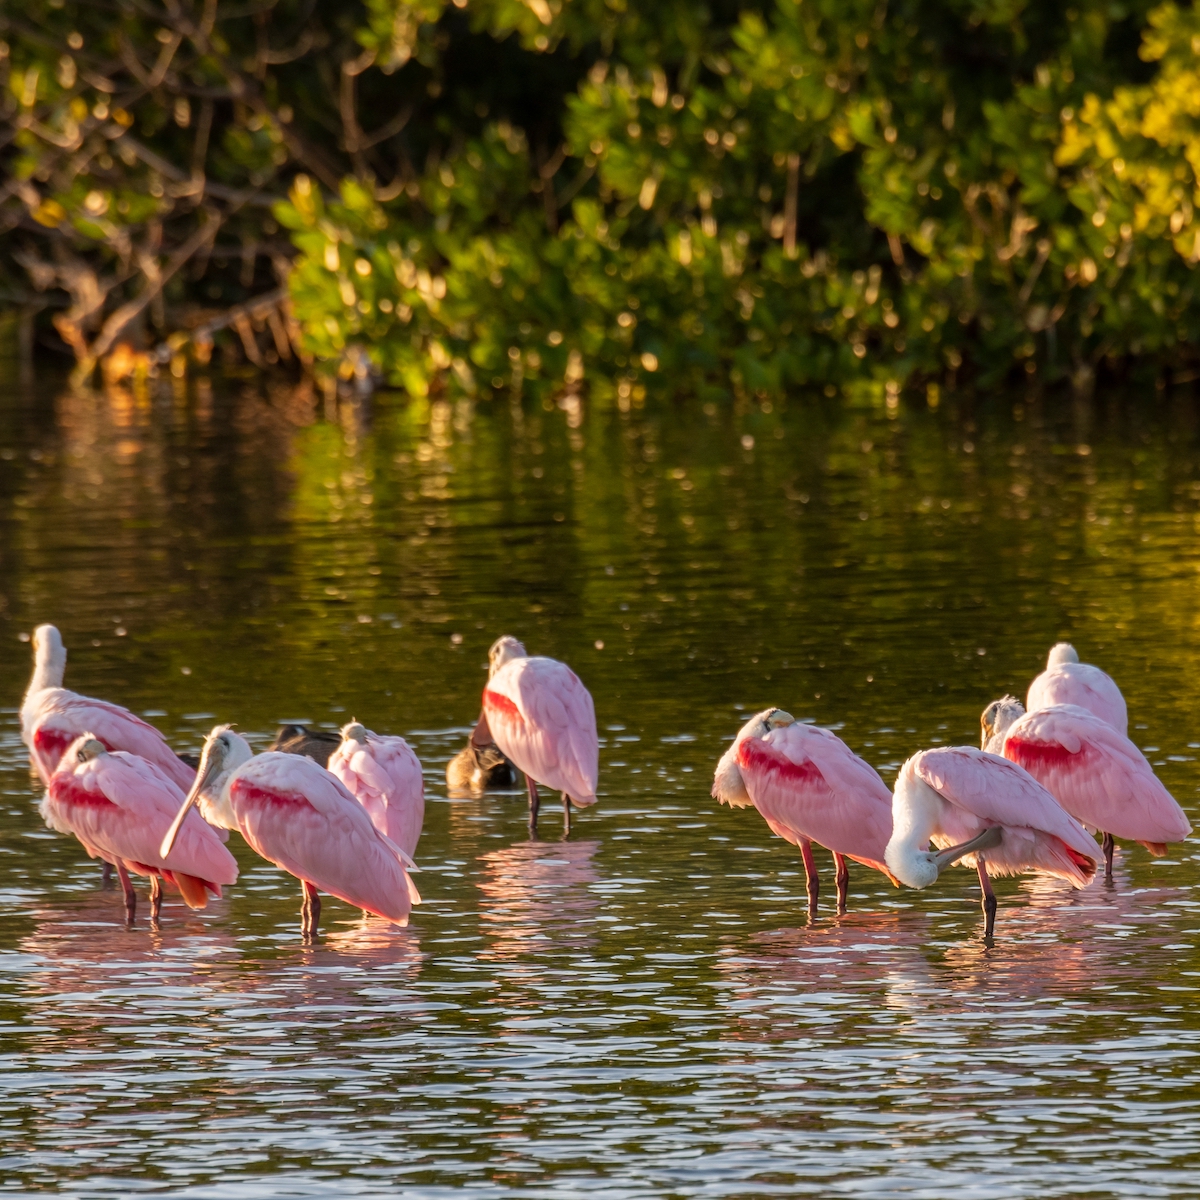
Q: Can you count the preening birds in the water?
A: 1